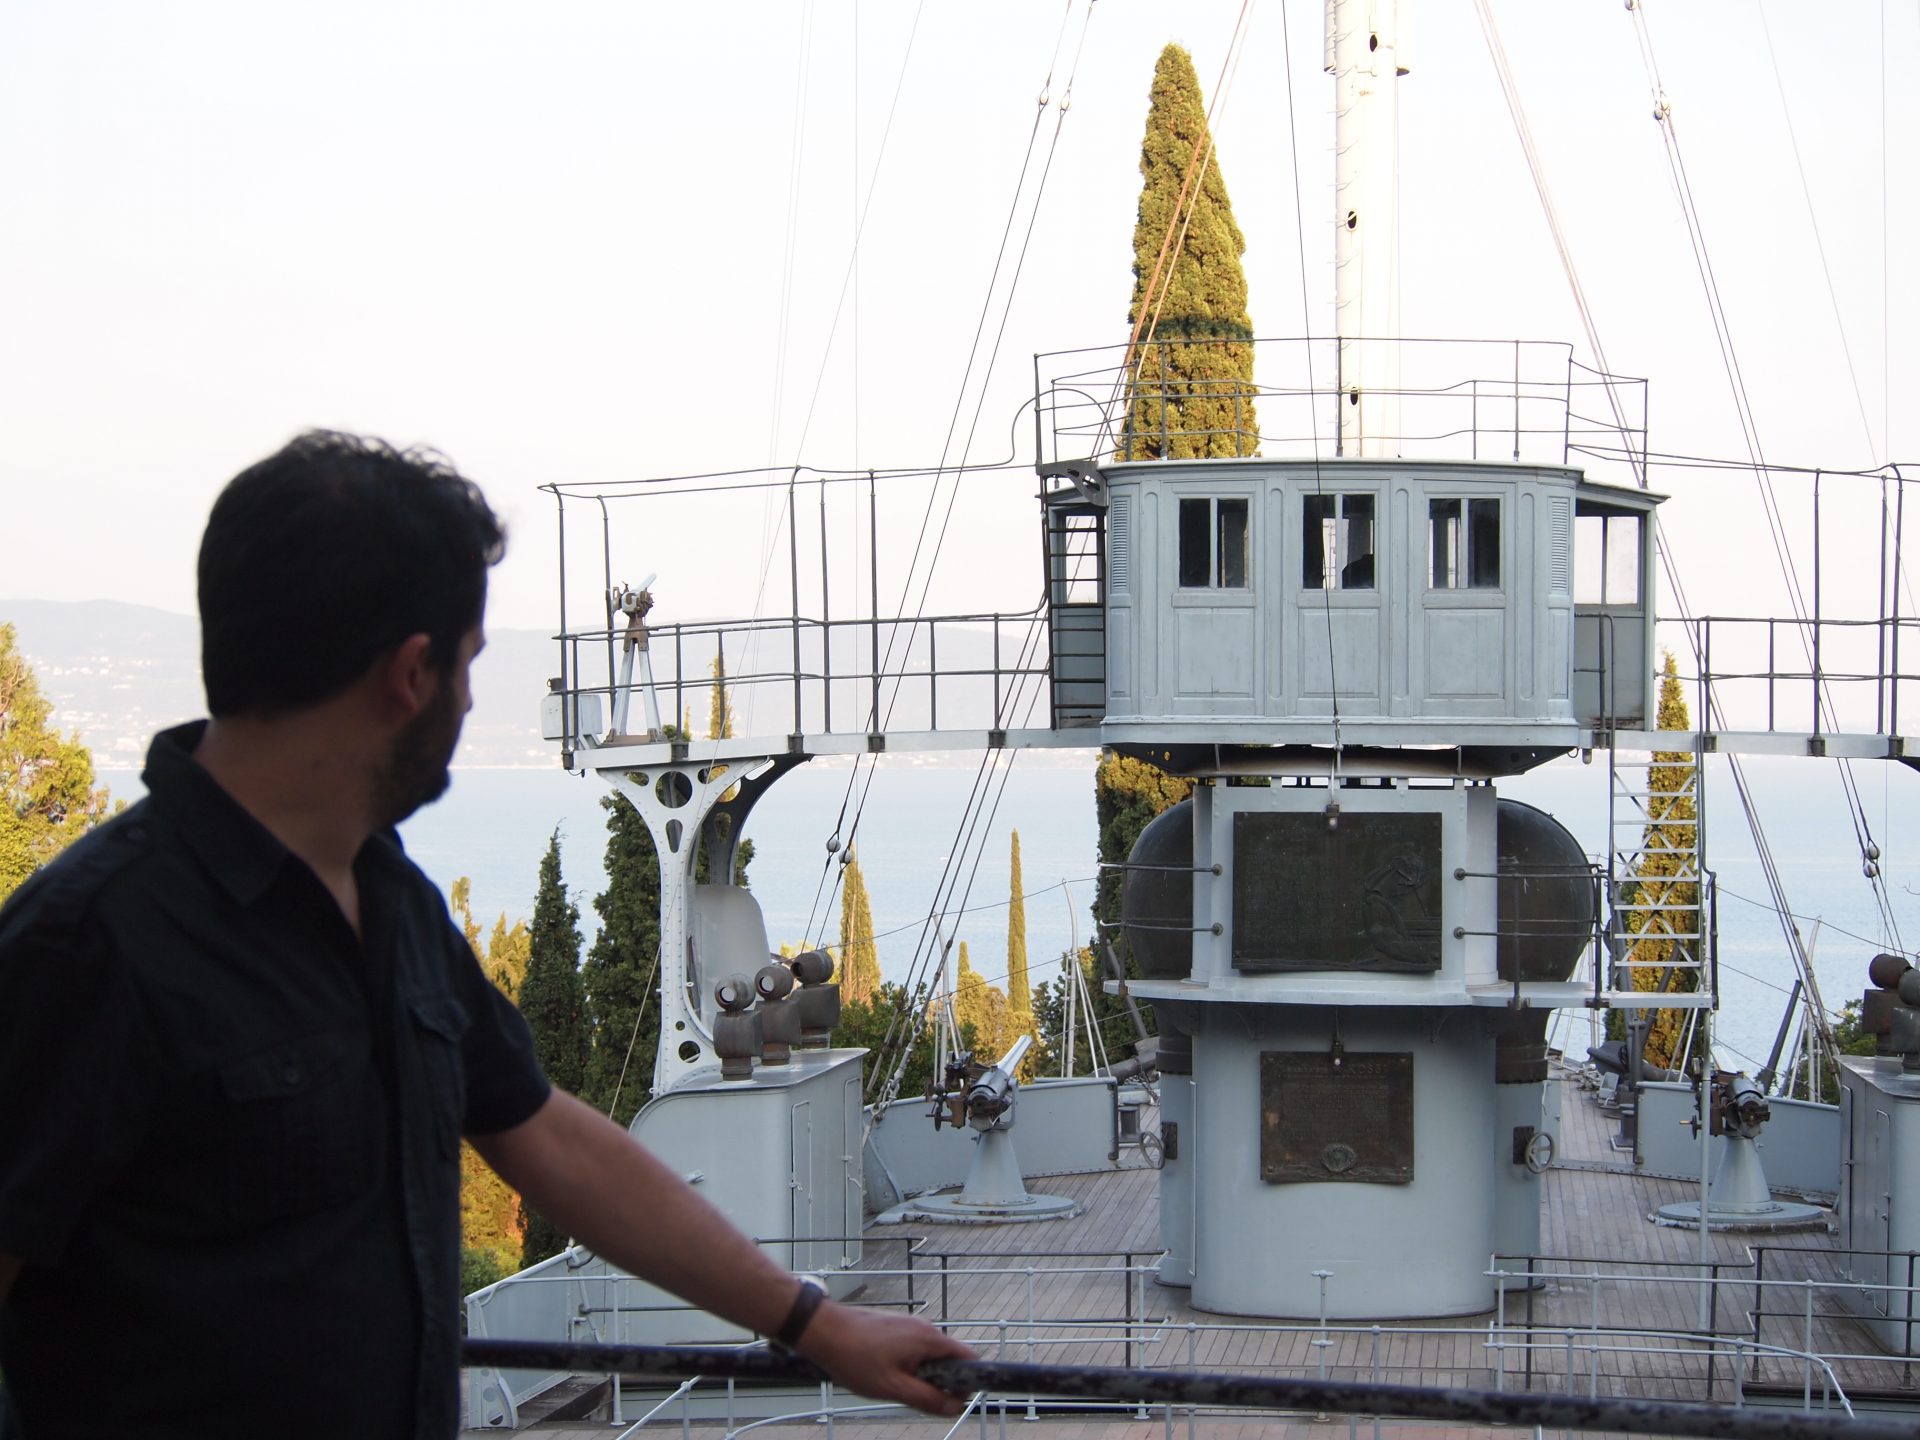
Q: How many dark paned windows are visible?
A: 3